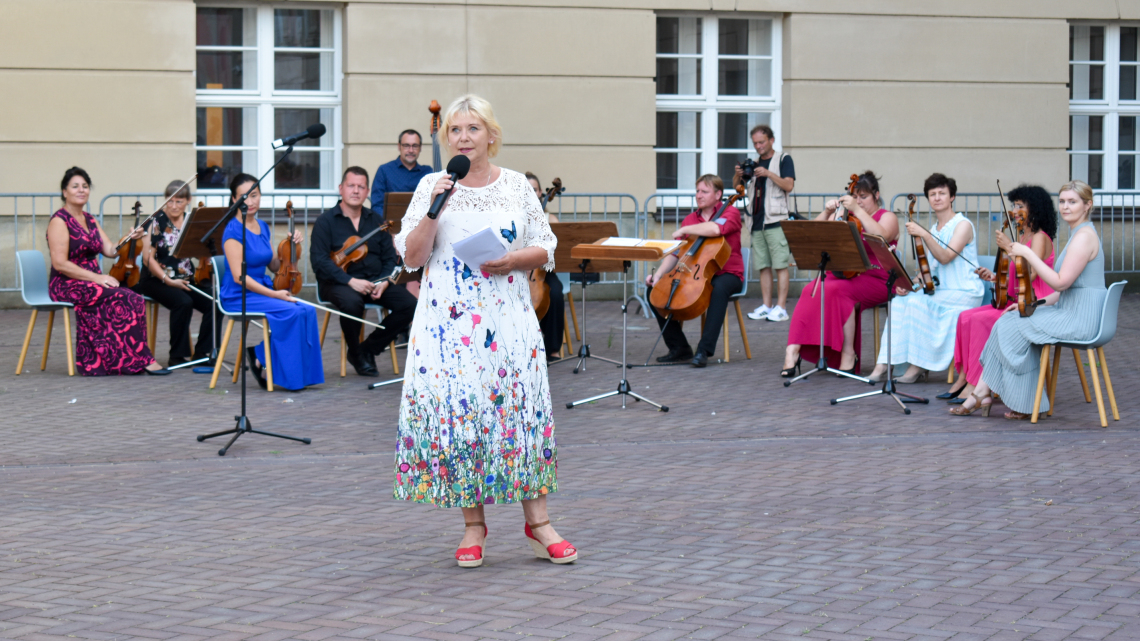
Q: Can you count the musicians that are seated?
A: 10